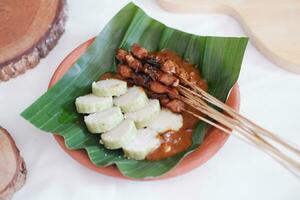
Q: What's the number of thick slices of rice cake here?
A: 8